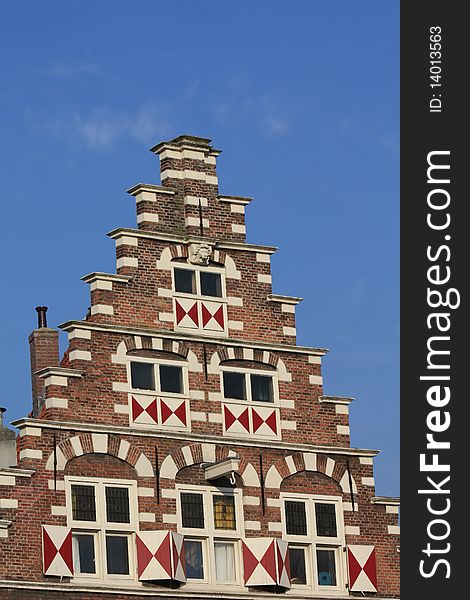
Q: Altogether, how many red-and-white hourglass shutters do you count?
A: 12